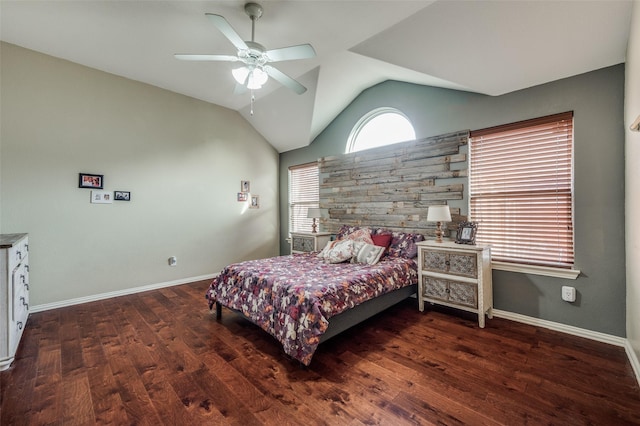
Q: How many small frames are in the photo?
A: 7